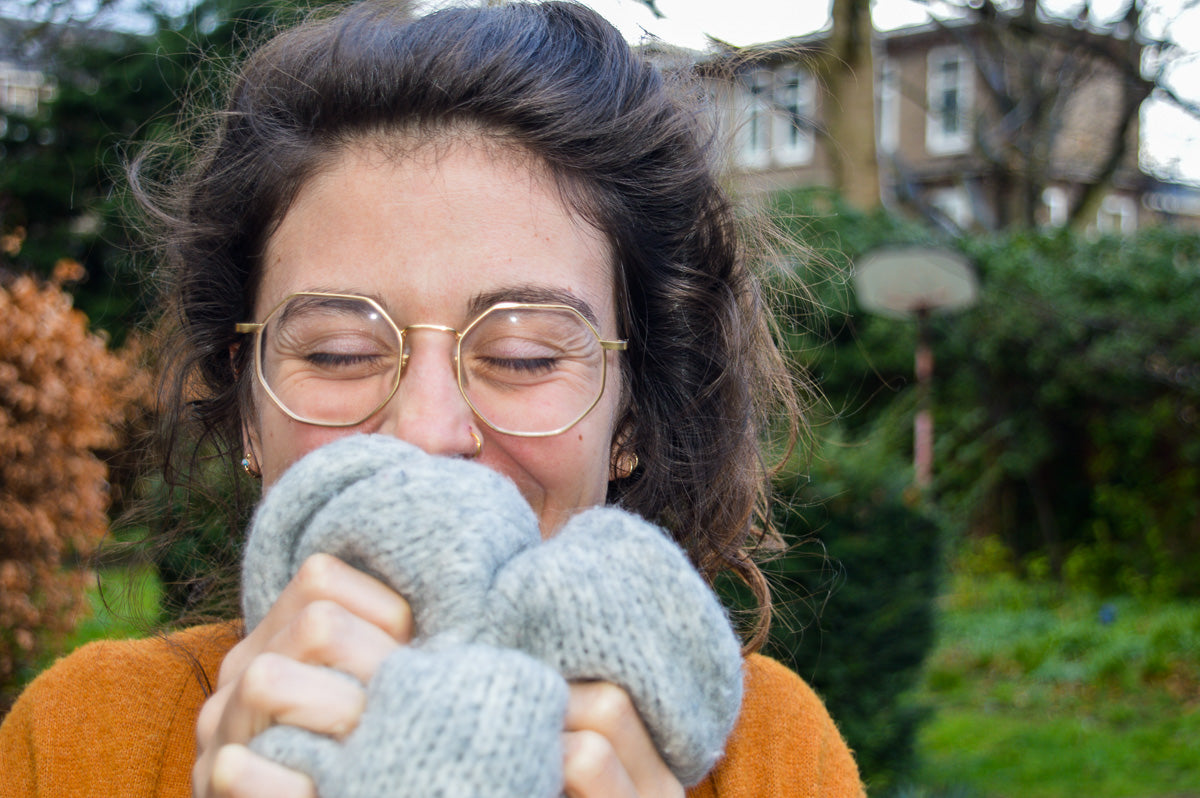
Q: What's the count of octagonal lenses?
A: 2